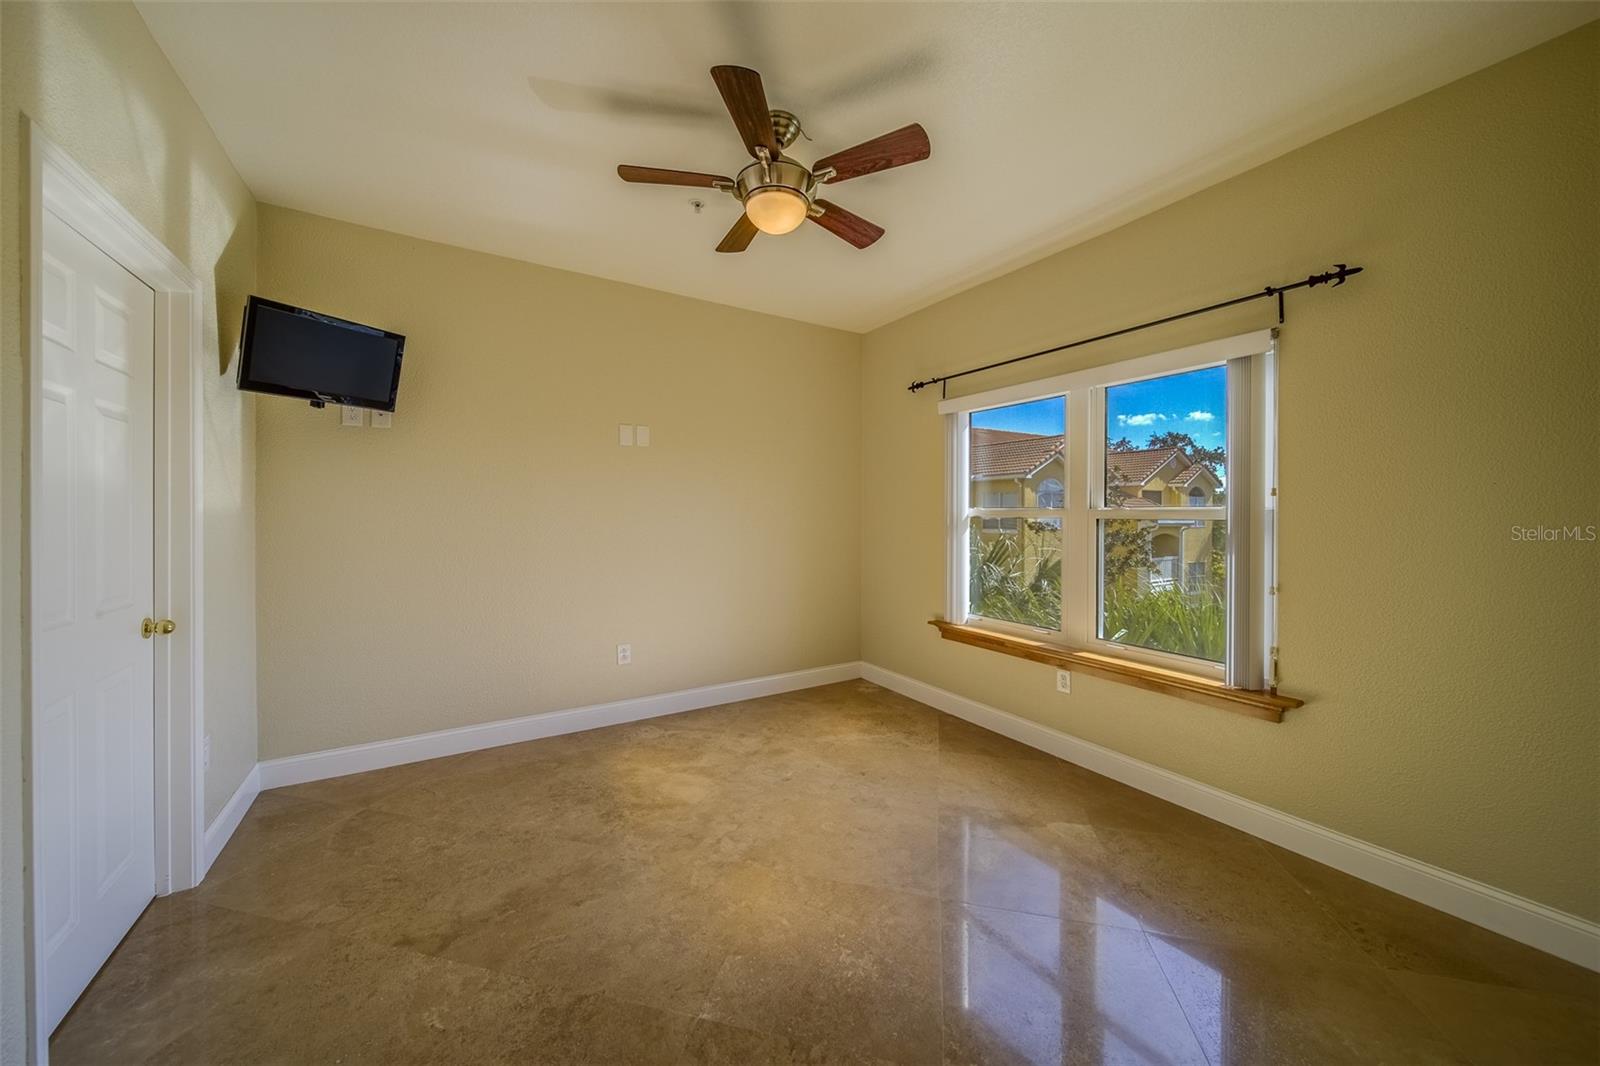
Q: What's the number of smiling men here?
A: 0